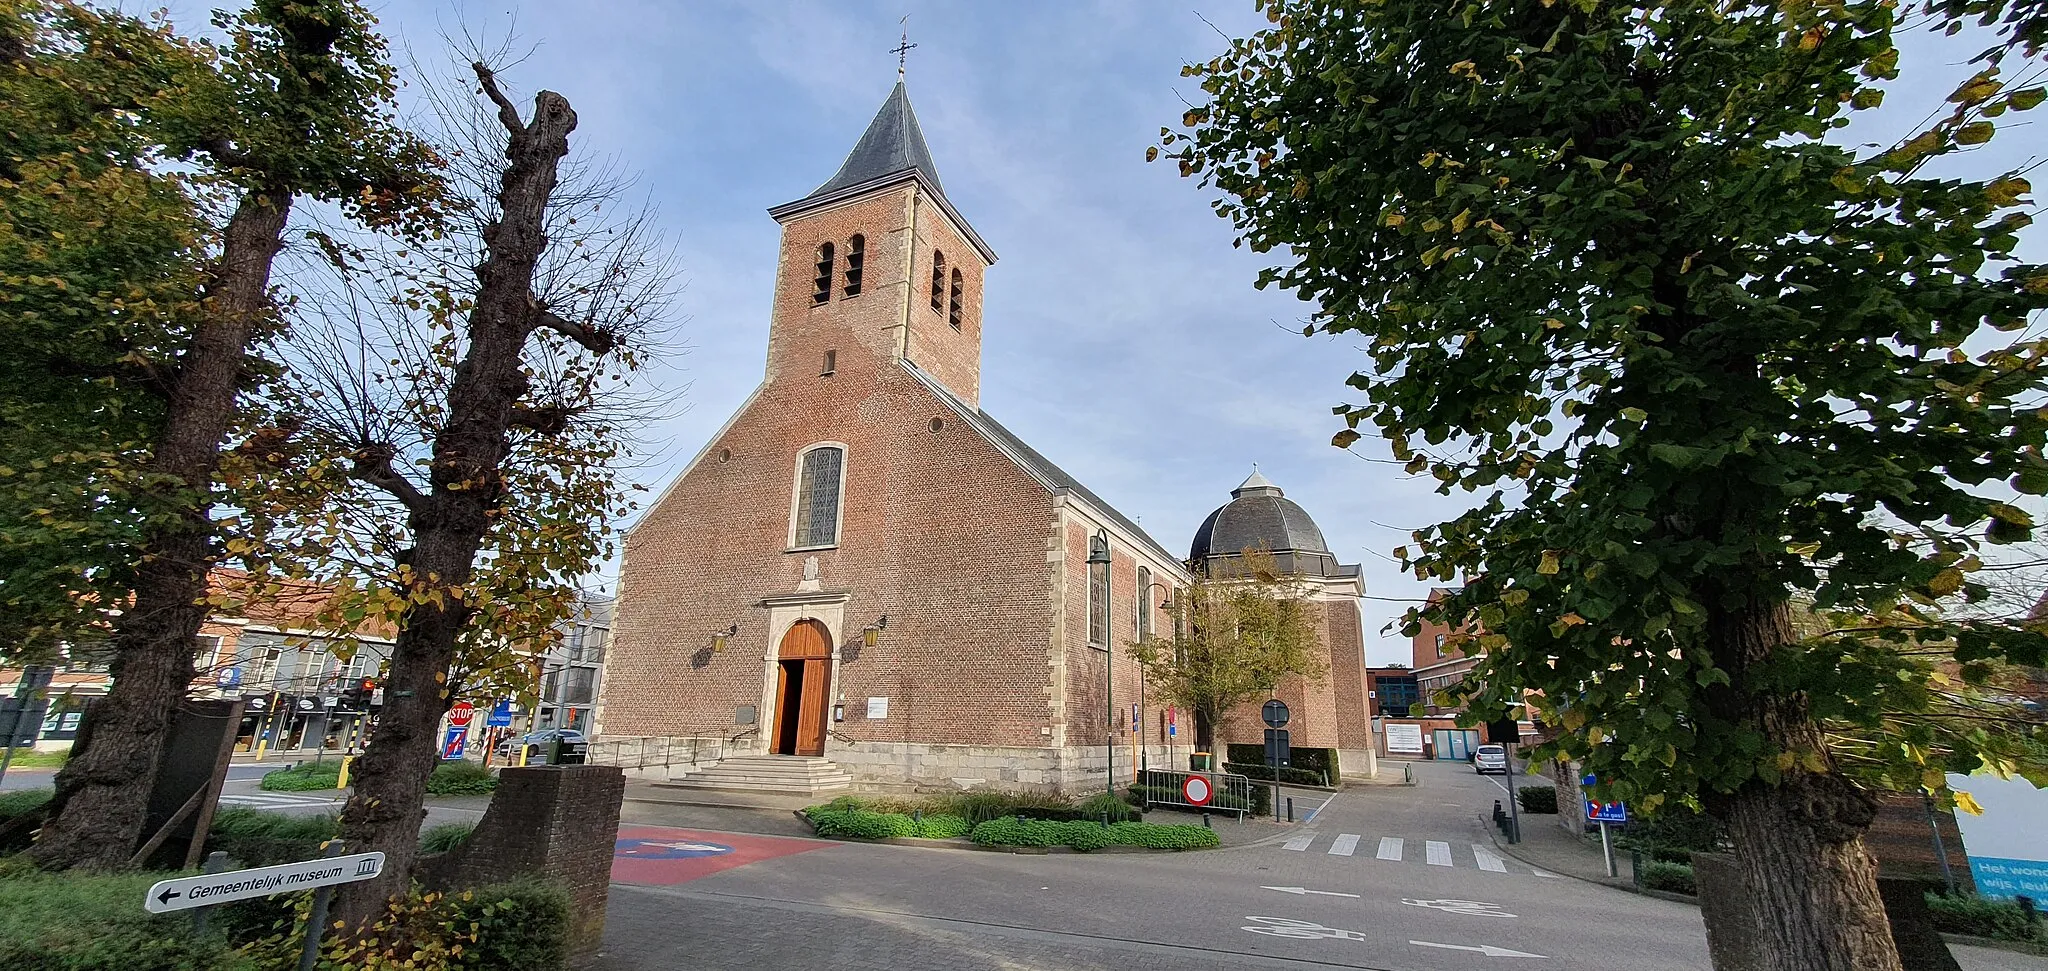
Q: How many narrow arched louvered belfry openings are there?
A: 4